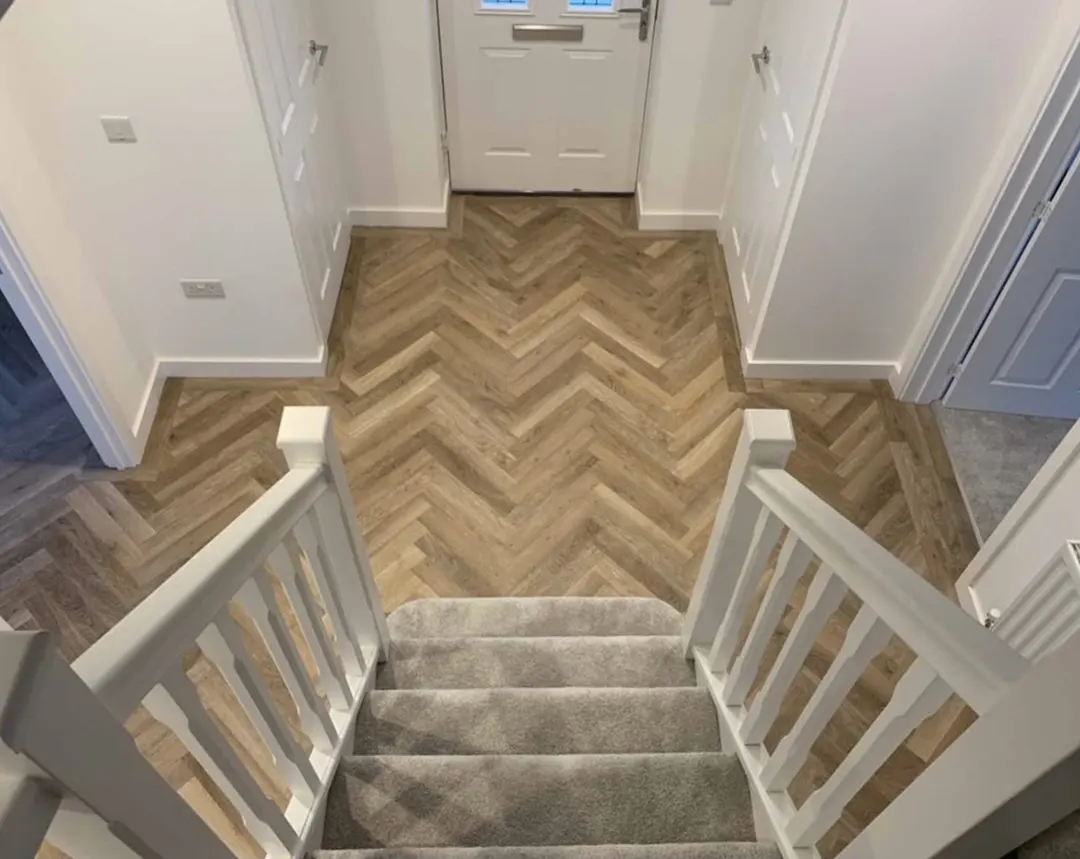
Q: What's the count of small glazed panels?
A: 2